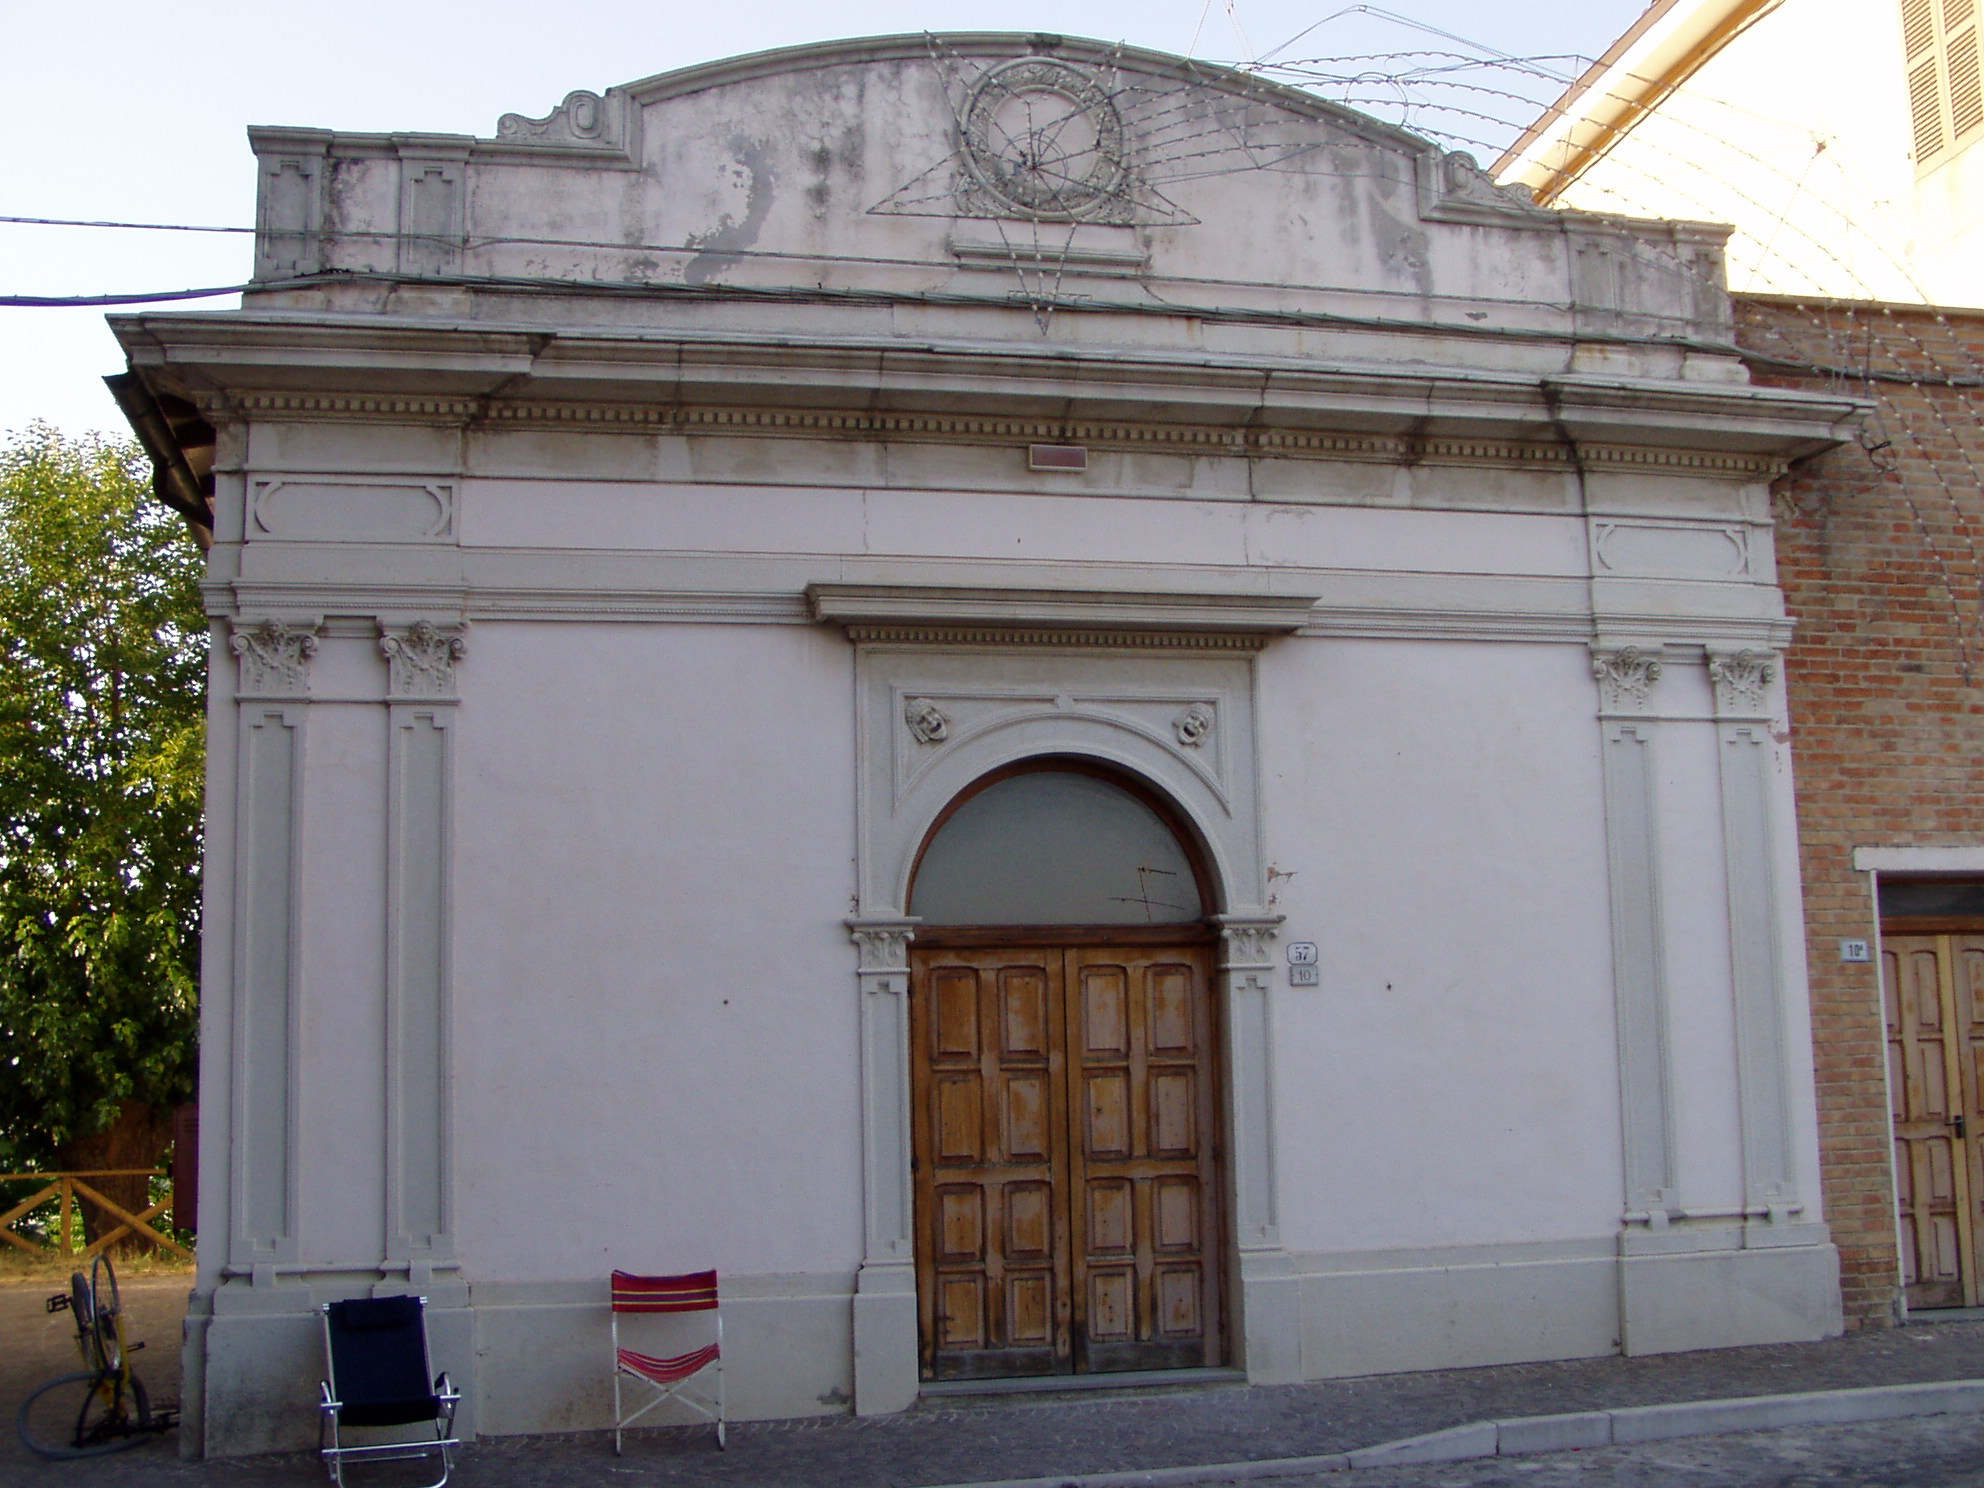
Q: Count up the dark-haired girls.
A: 0